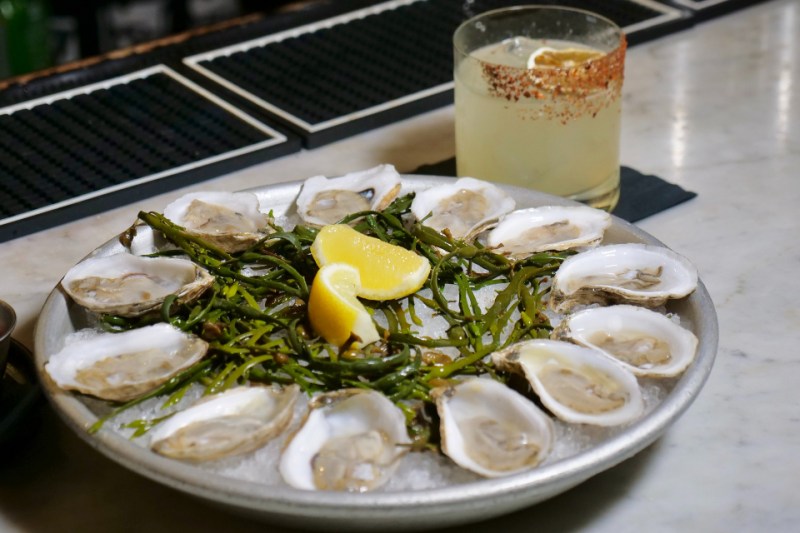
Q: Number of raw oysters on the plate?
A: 12